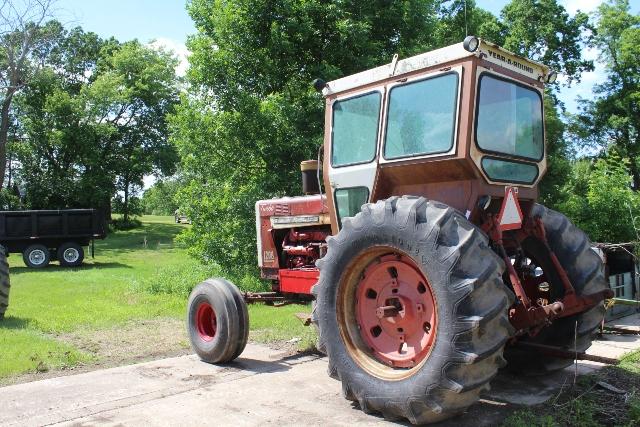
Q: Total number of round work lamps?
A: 3